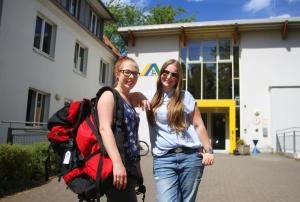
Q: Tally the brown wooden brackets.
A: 4